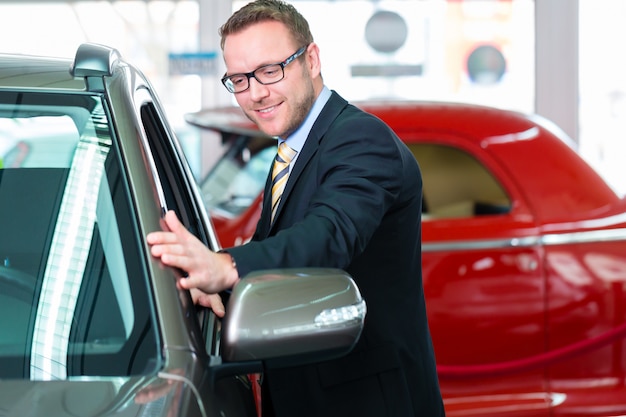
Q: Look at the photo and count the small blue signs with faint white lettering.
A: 1